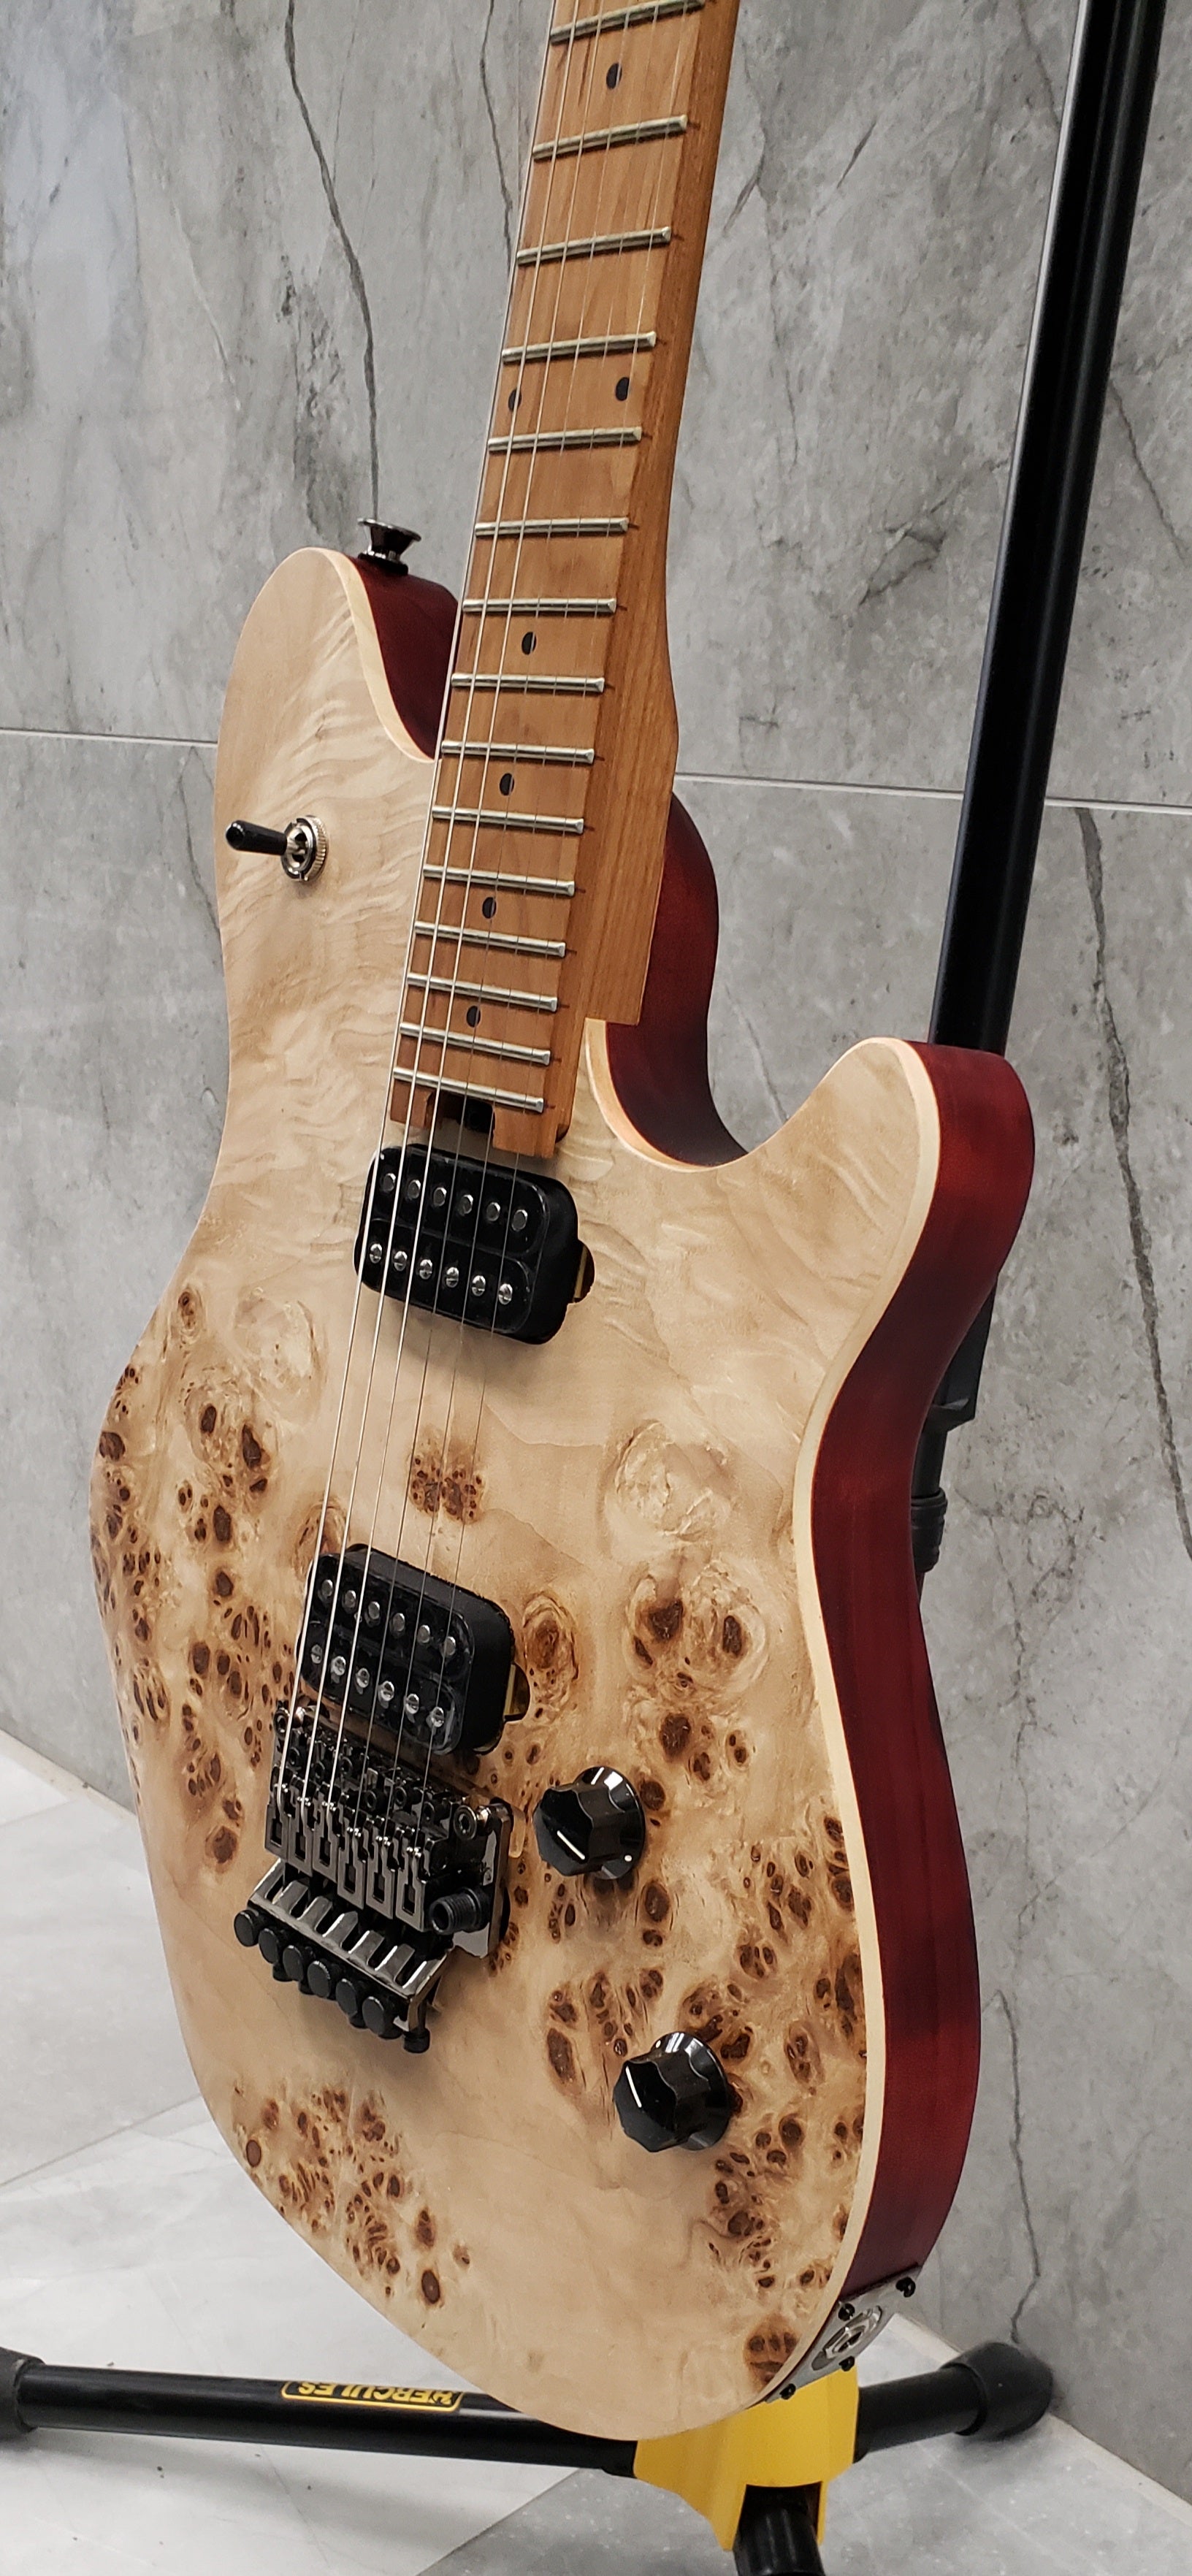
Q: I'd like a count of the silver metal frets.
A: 15